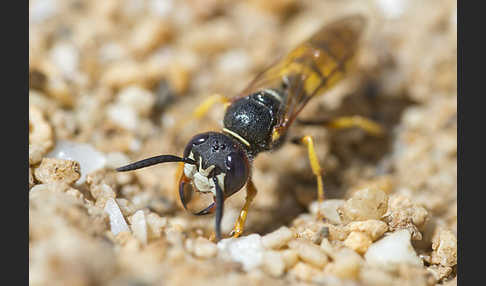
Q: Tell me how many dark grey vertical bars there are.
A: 2